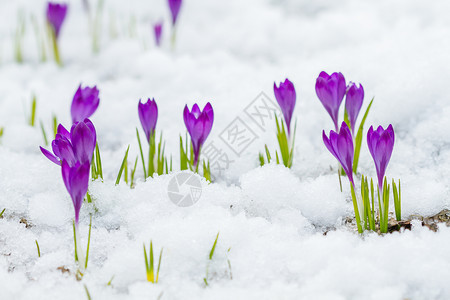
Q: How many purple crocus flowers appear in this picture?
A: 14